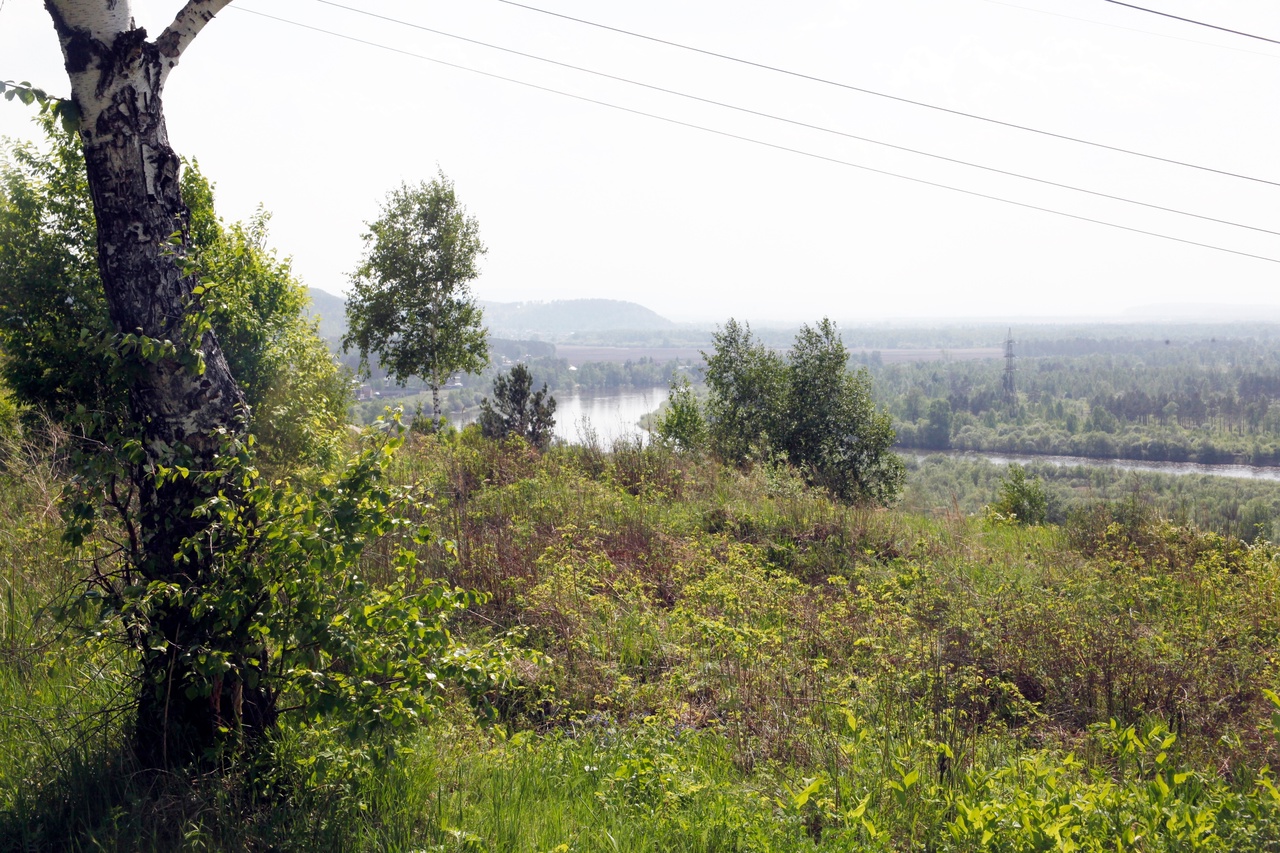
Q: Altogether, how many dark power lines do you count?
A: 4